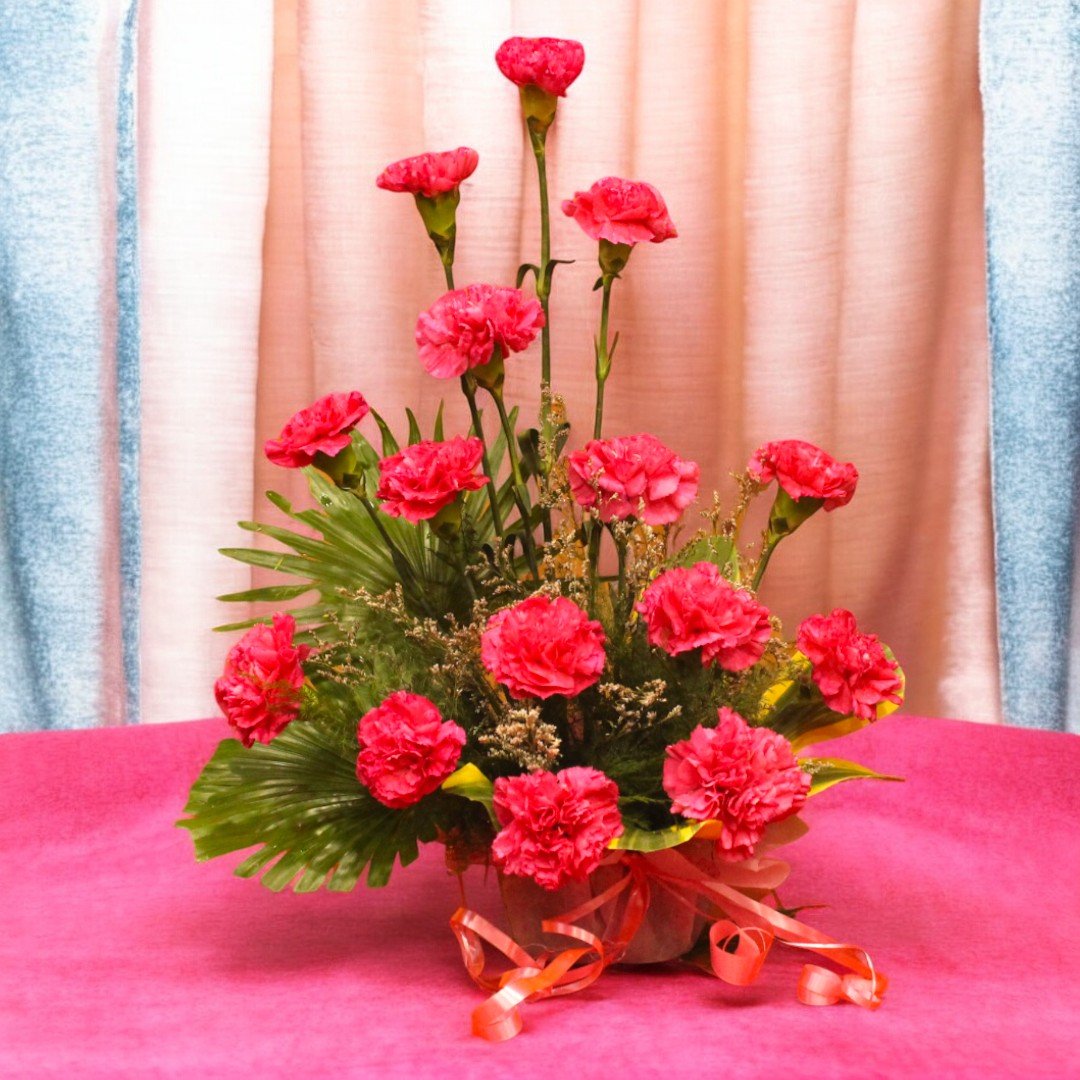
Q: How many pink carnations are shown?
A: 15